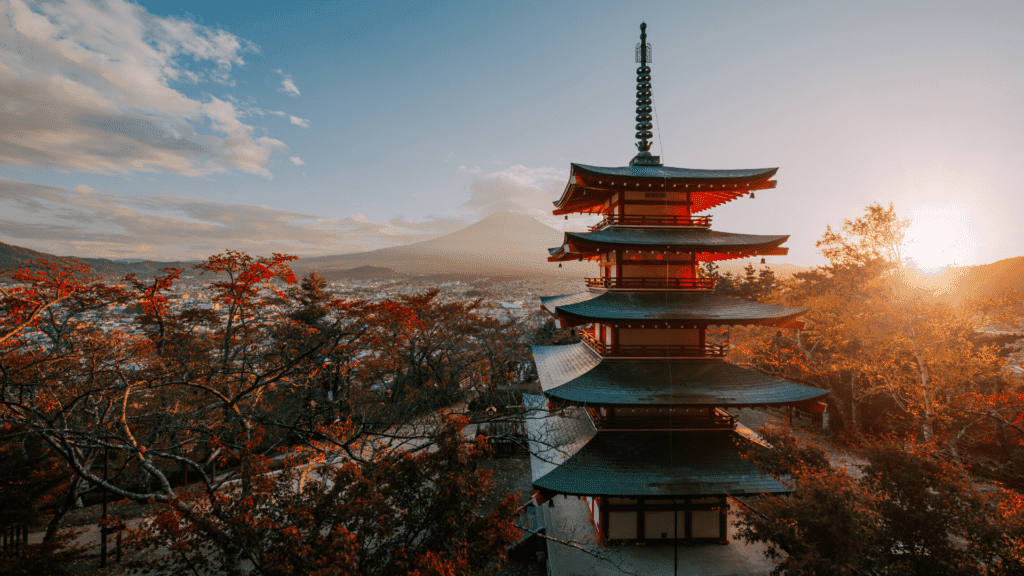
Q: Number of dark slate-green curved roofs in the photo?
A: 5